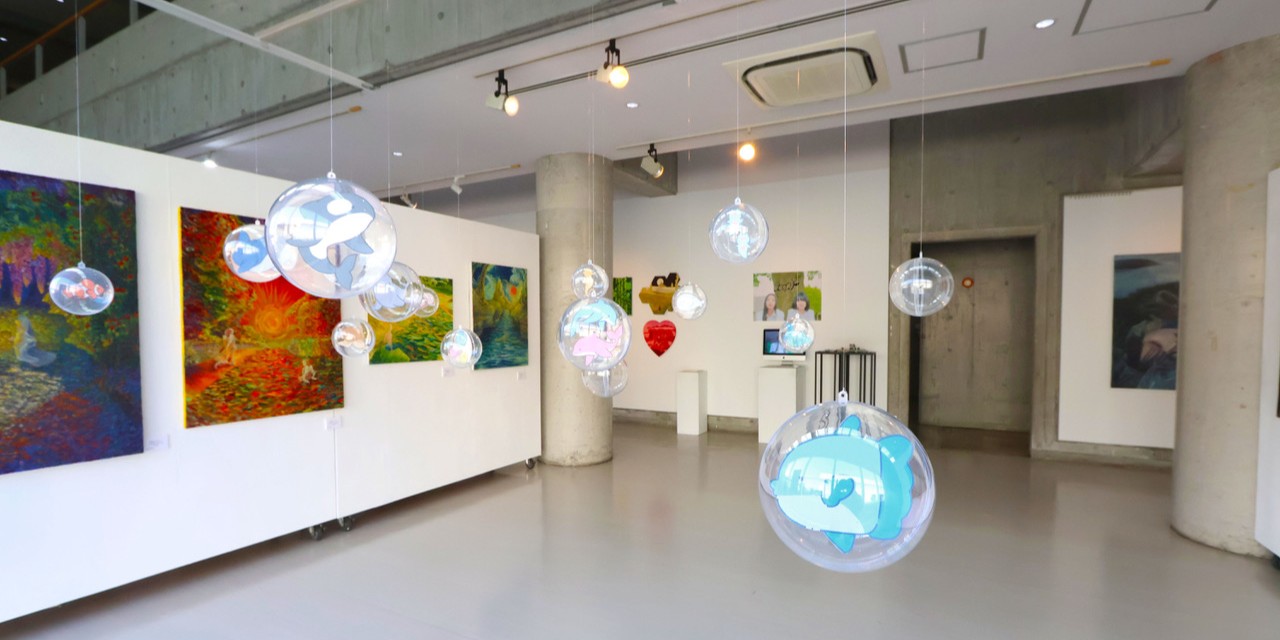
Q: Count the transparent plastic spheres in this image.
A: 15